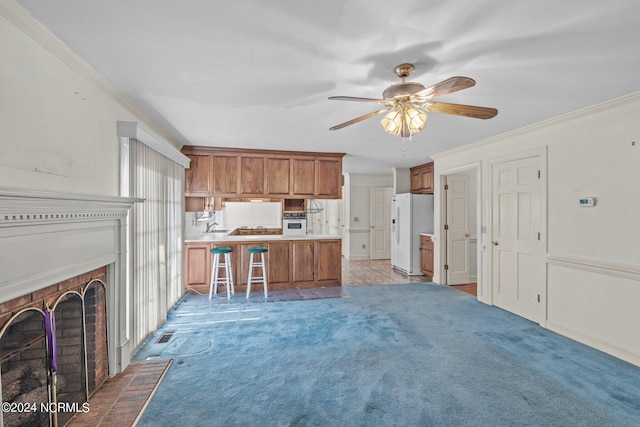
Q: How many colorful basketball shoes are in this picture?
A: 0